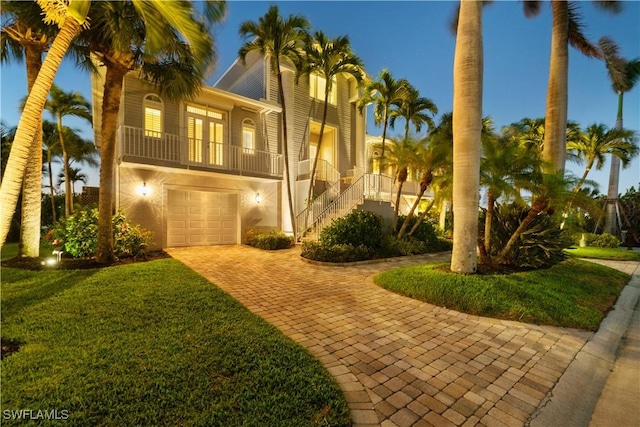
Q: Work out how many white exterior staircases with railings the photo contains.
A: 1